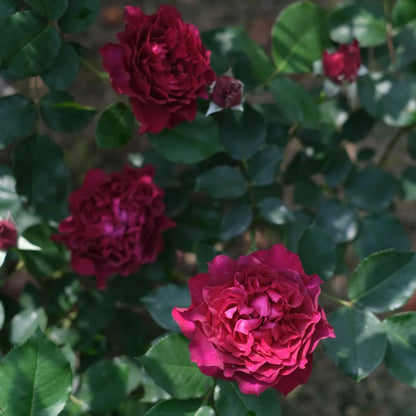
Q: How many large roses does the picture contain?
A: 3